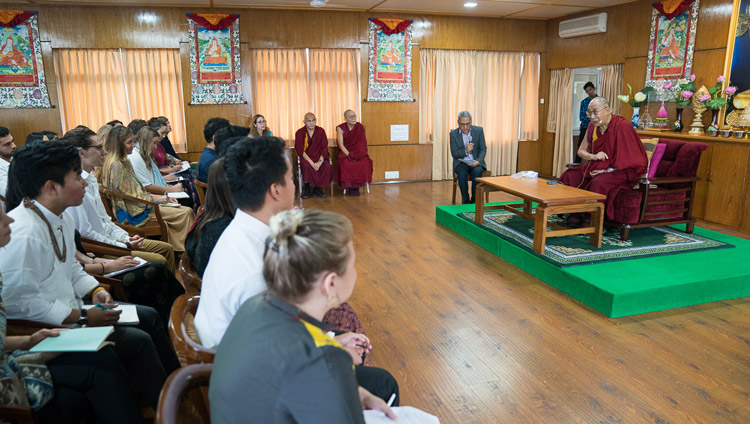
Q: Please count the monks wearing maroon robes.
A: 3